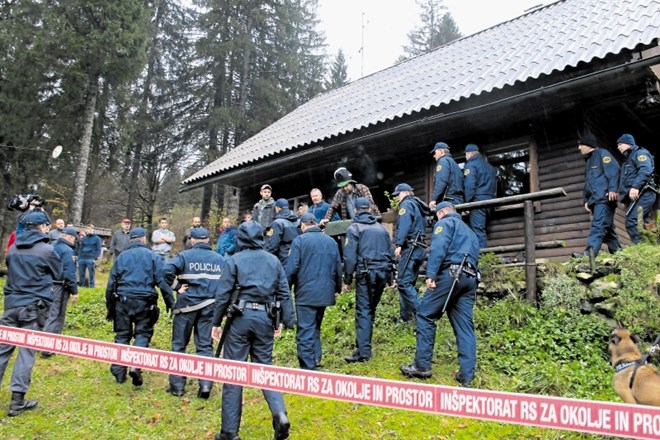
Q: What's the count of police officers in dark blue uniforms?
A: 14